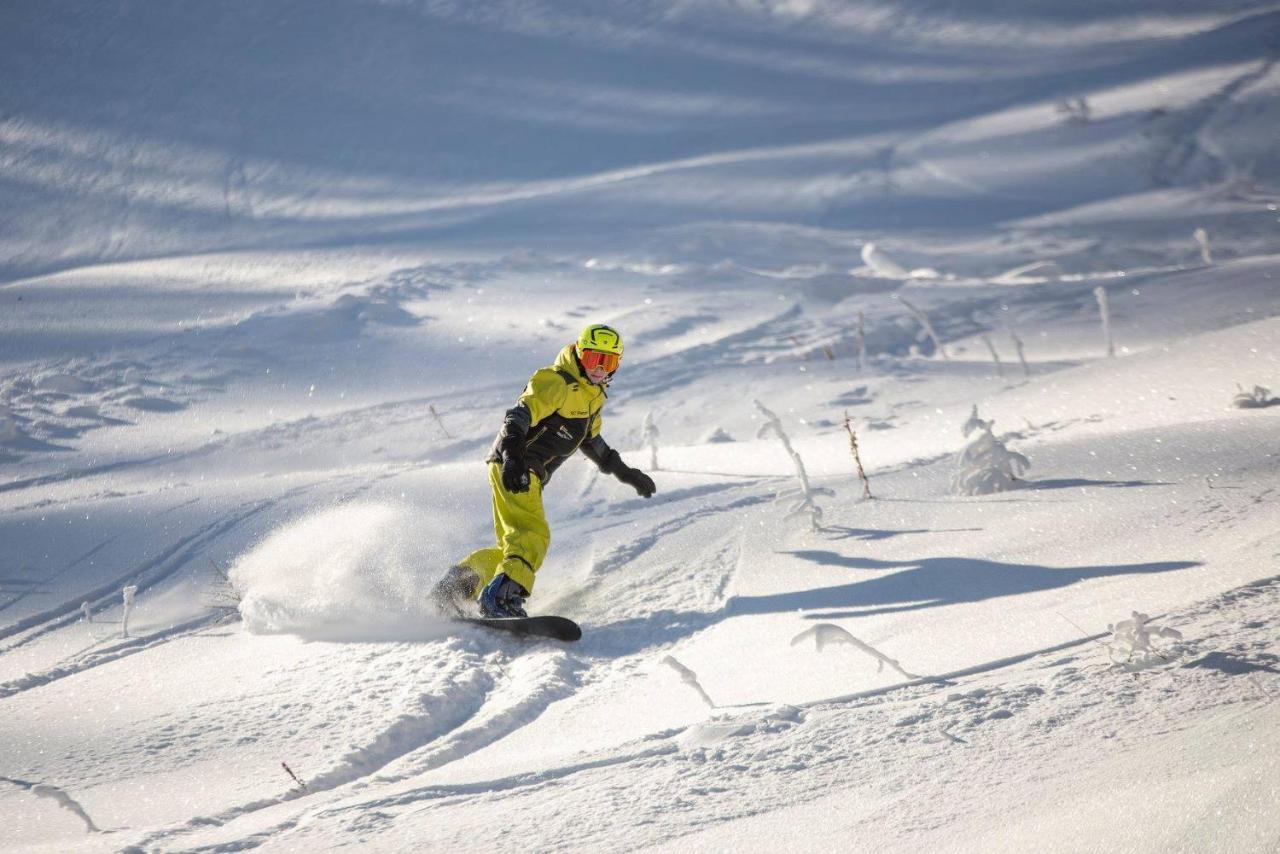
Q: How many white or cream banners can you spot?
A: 0